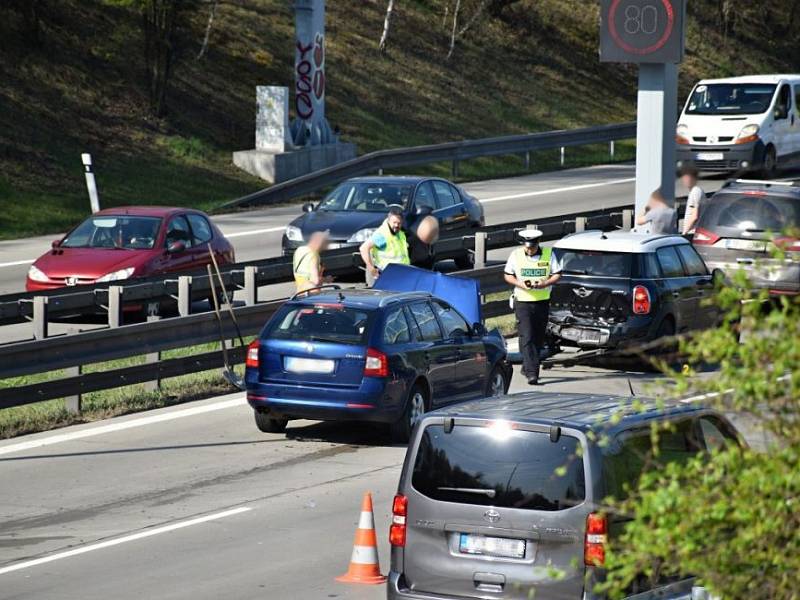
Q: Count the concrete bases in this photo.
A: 1